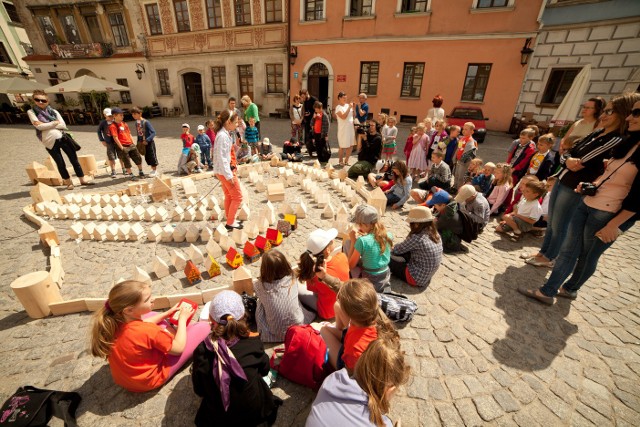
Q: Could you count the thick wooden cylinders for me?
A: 2